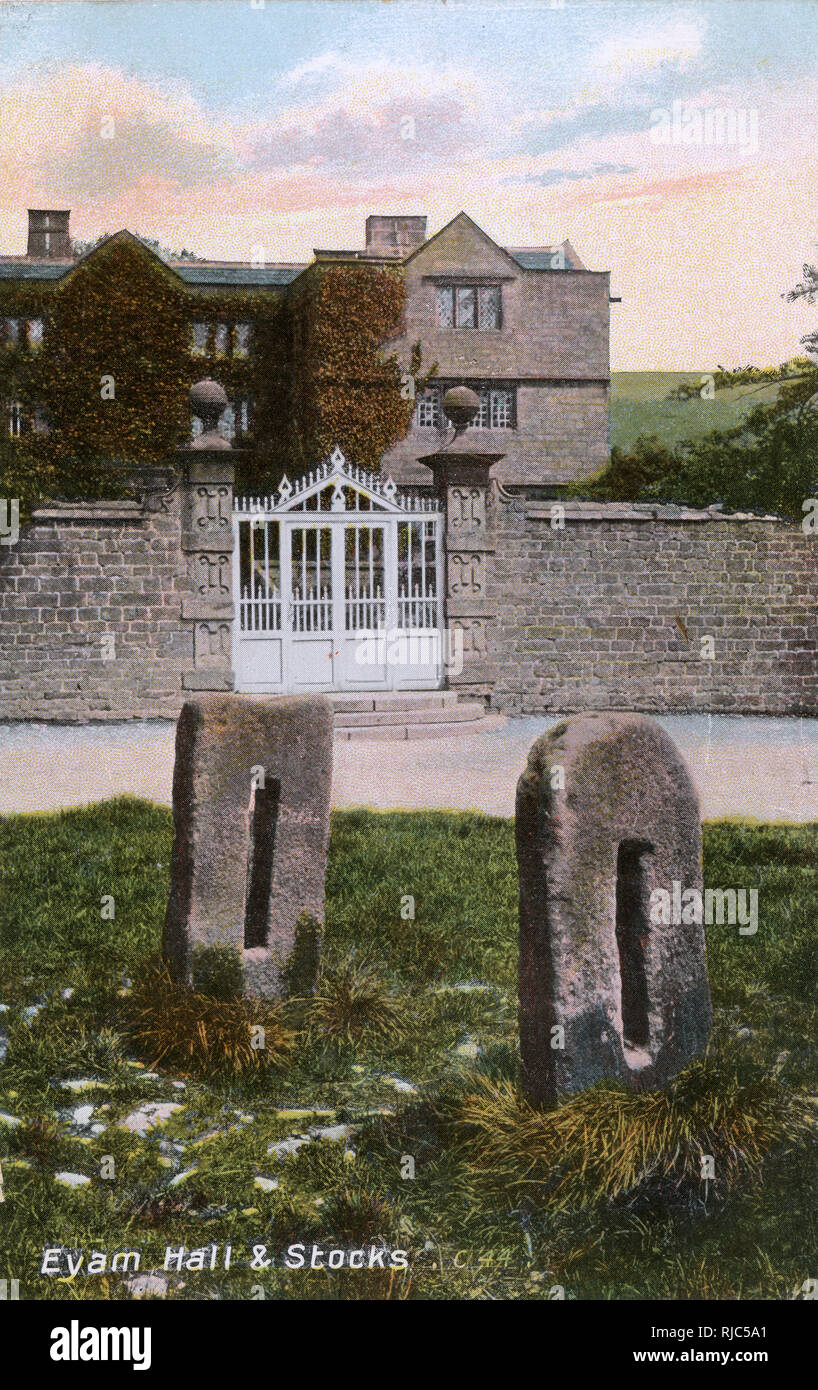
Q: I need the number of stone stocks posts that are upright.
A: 2